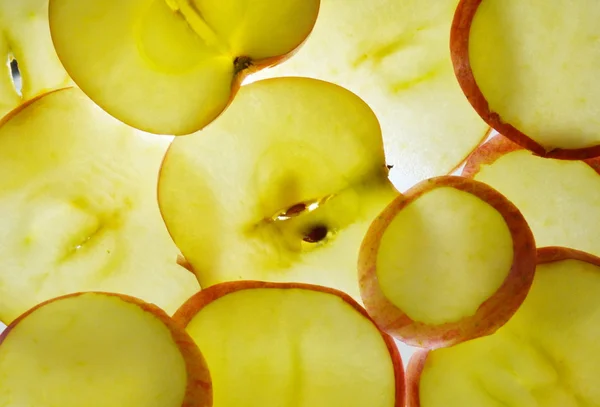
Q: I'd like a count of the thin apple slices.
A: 11